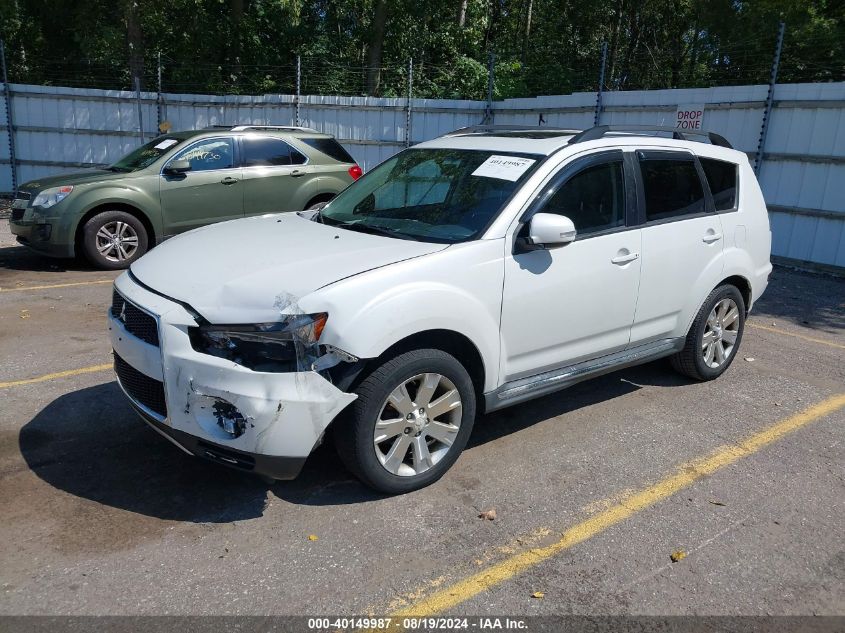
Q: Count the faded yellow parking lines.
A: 4